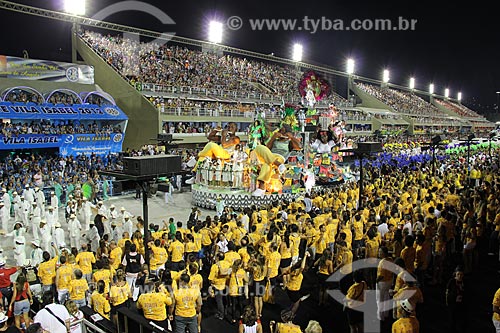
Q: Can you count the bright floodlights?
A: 9